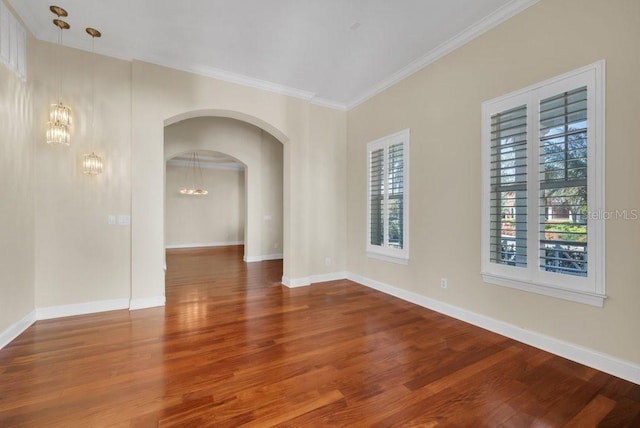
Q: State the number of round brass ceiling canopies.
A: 3